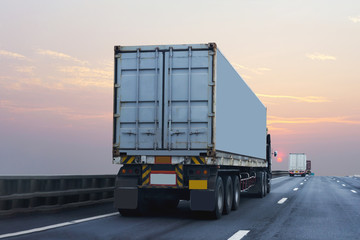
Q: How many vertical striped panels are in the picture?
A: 2